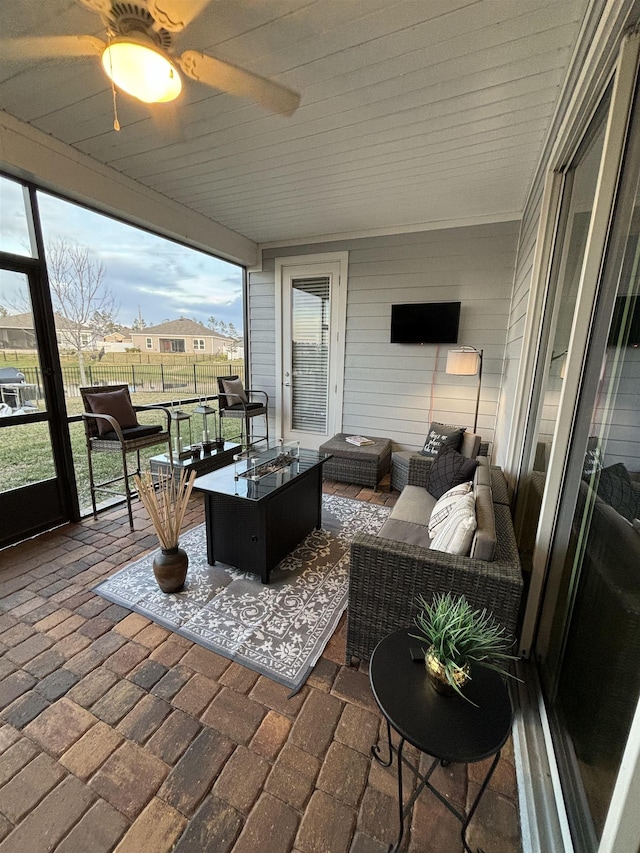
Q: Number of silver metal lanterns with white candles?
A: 2